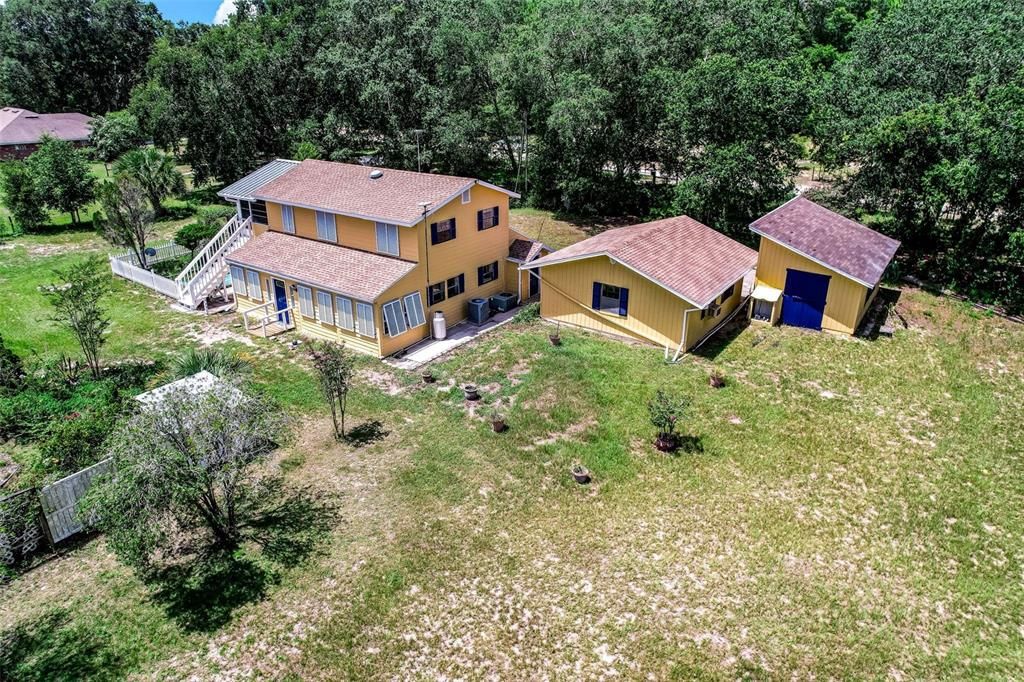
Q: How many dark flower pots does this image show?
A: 7